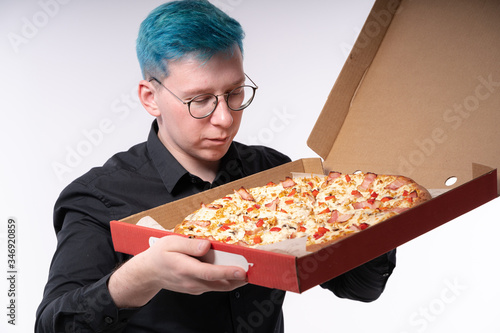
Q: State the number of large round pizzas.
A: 1